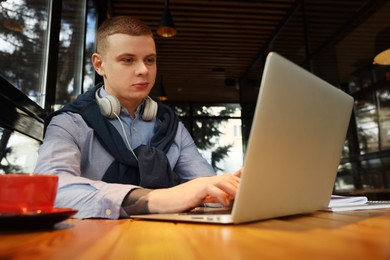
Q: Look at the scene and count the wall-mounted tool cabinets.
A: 0